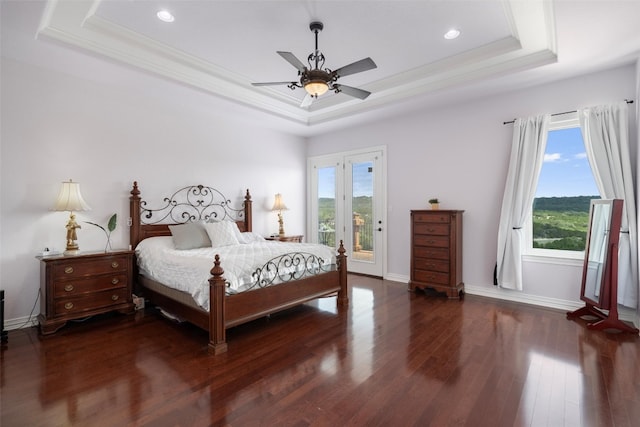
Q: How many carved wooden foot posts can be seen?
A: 2